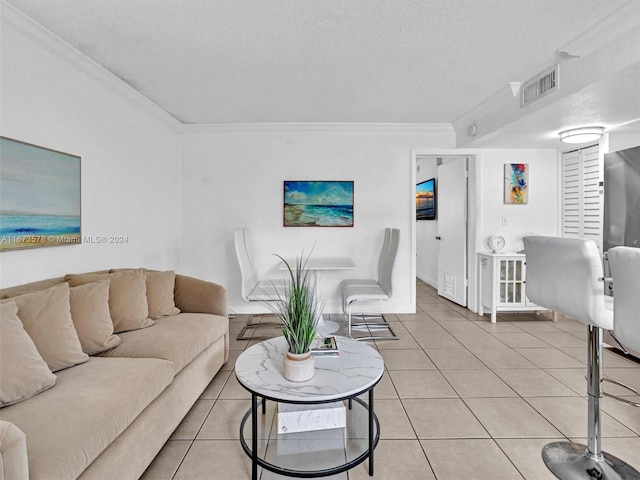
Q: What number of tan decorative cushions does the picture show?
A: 5